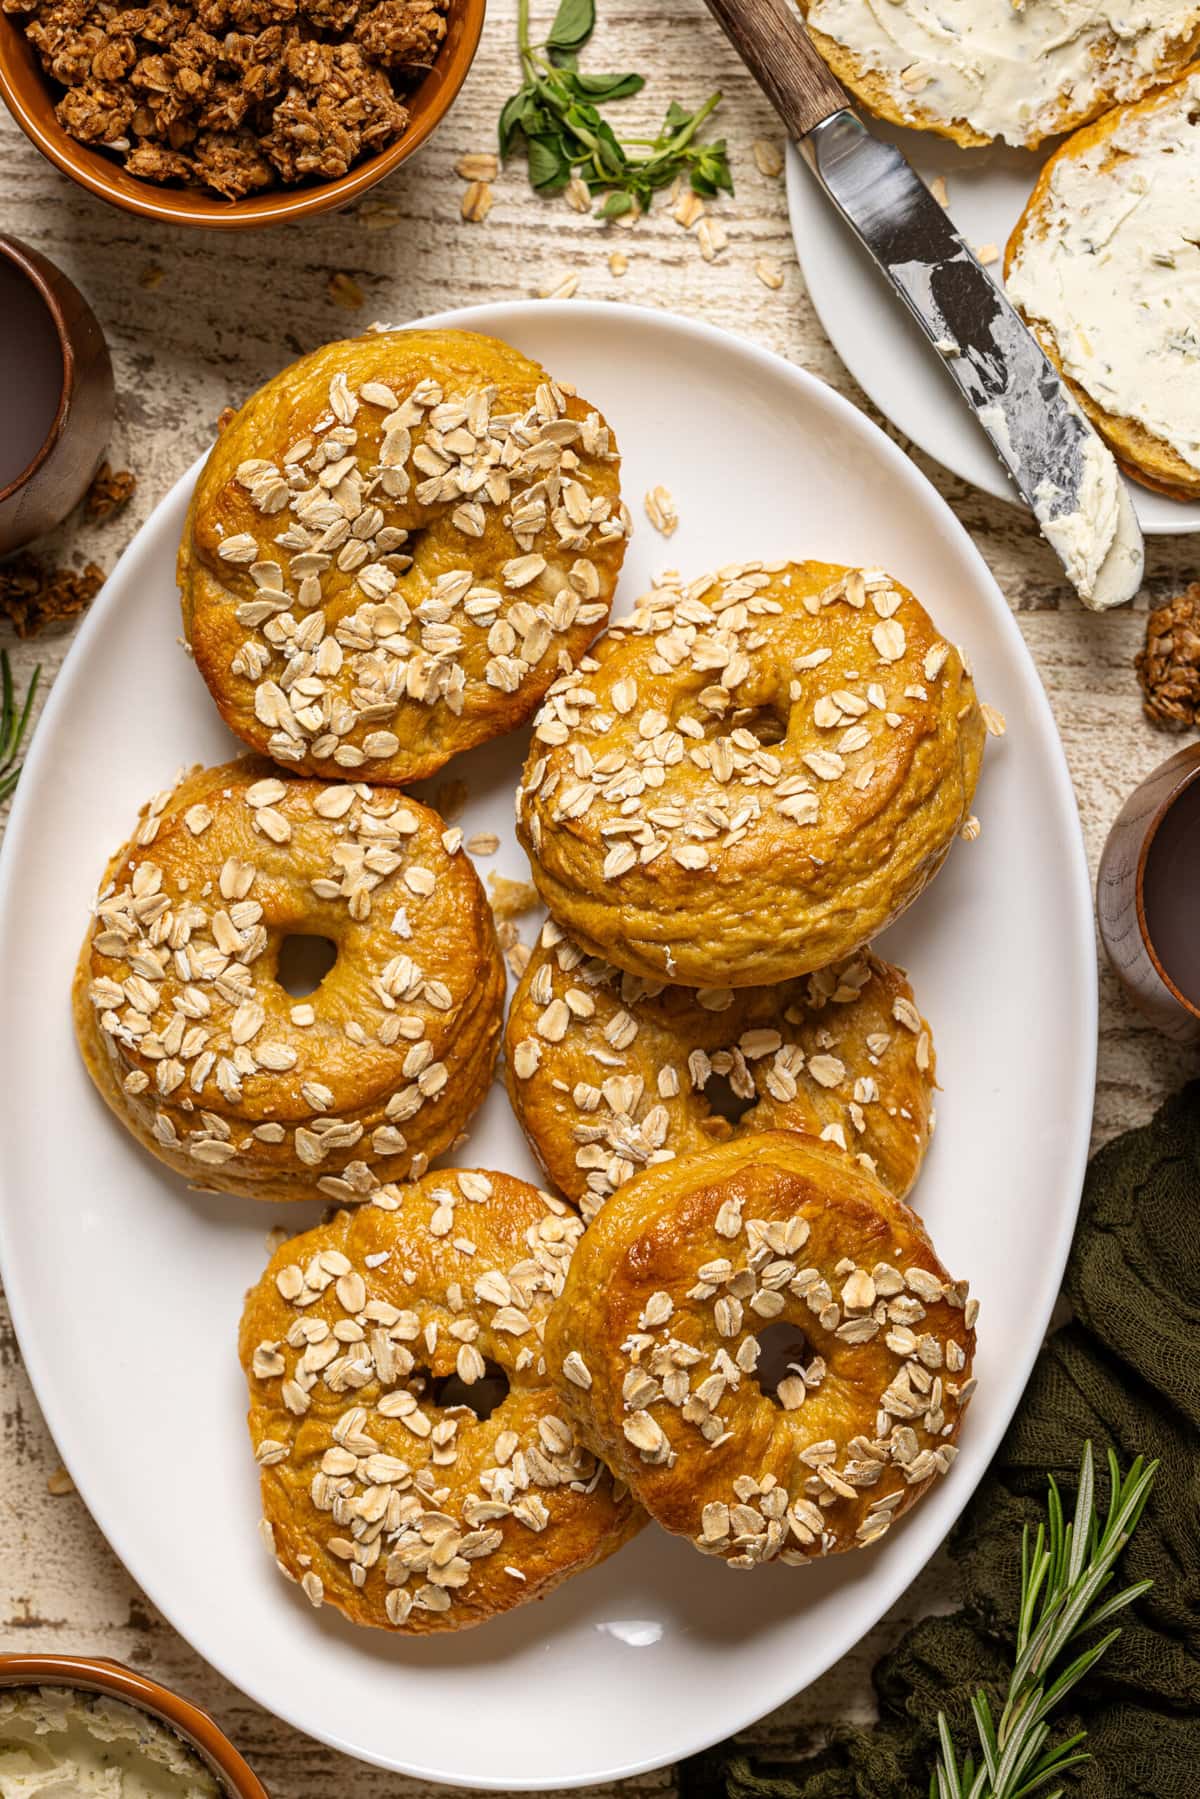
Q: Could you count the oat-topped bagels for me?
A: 6